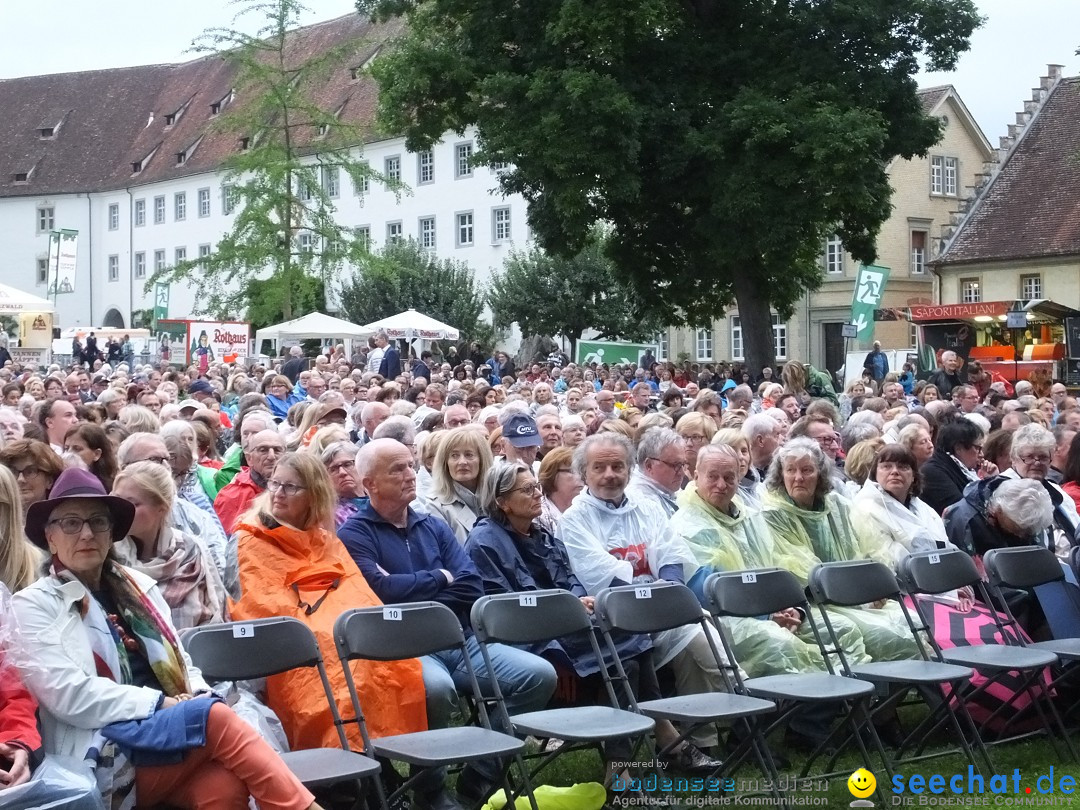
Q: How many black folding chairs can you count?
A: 8